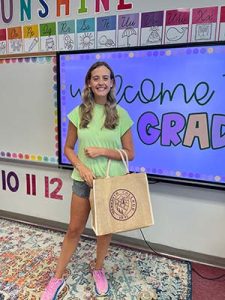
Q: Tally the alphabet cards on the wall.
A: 12